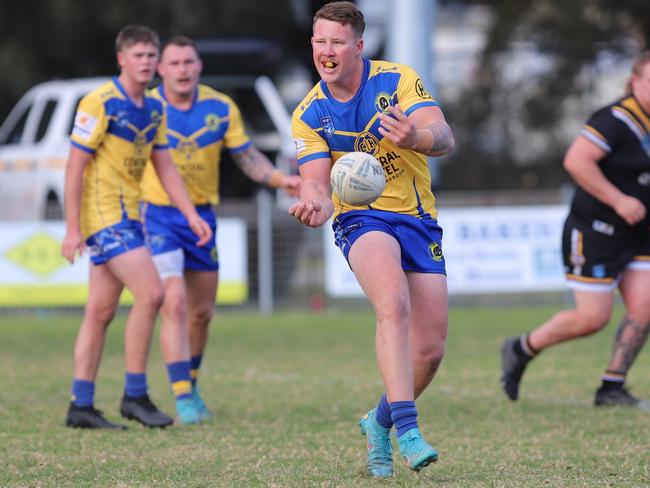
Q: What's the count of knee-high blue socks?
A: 0